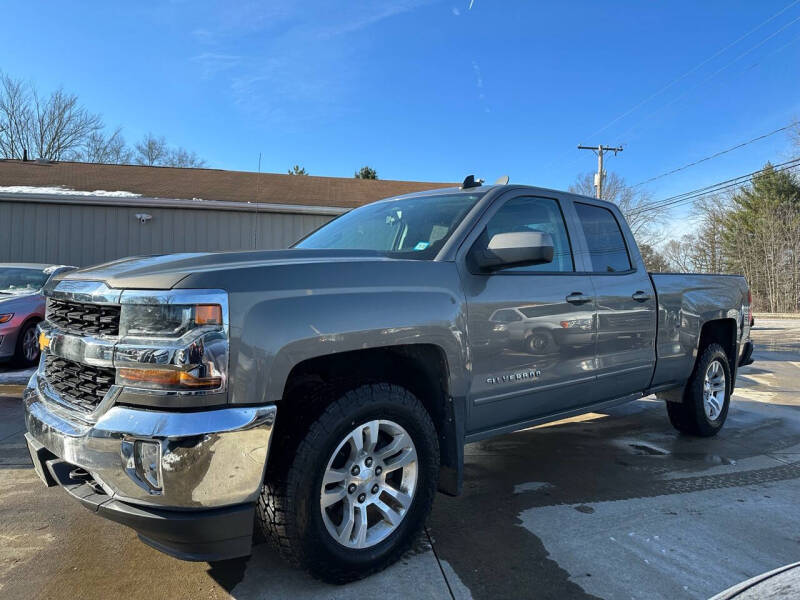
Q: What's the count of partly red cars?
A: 1